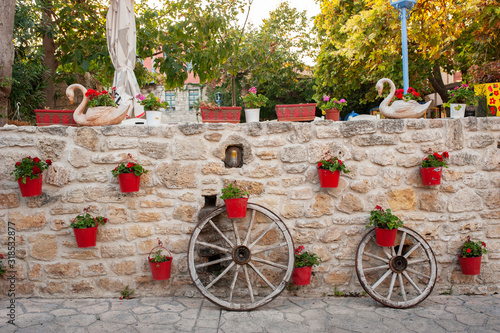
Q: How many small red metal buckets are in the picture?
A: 10